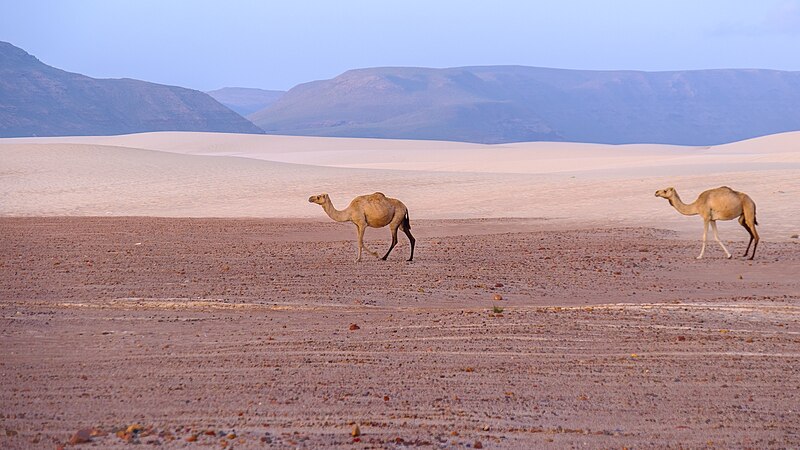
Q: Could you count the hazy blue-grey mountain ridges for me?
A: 3